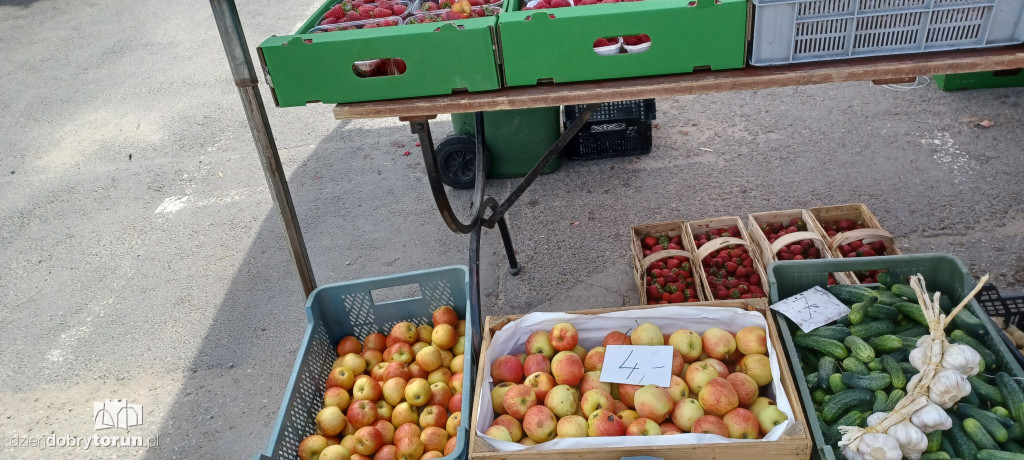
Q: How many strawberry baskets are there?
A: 4